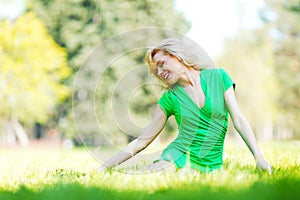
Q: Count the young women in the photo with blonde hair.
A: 1